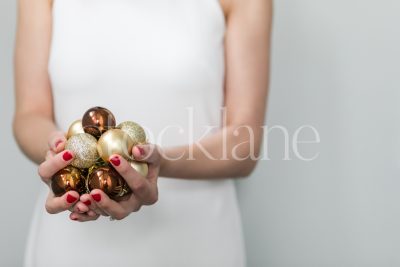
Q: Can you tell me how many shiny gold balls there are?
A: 3